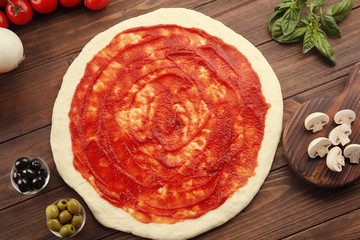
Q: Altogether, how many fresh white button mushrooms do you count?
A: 6